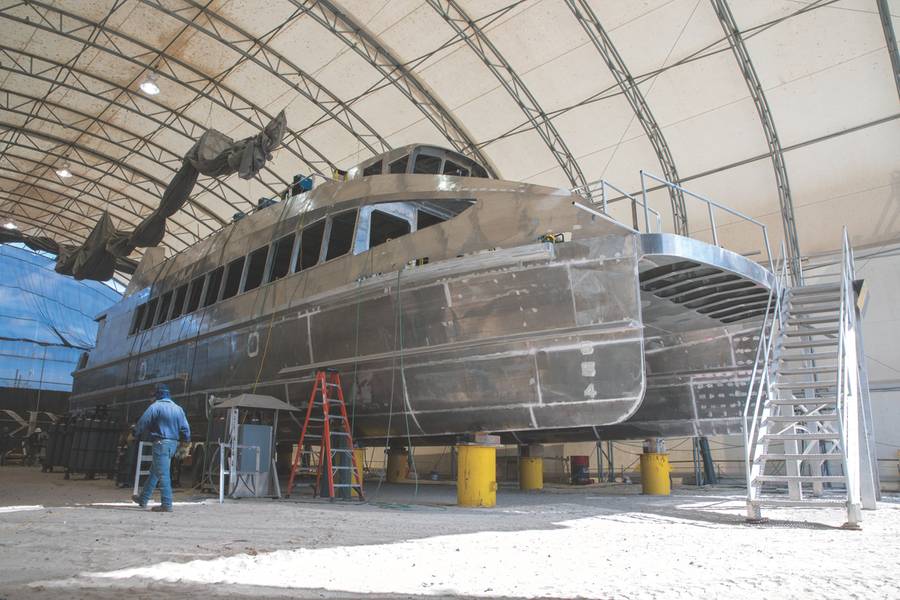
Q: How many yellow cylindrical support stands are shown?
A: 5